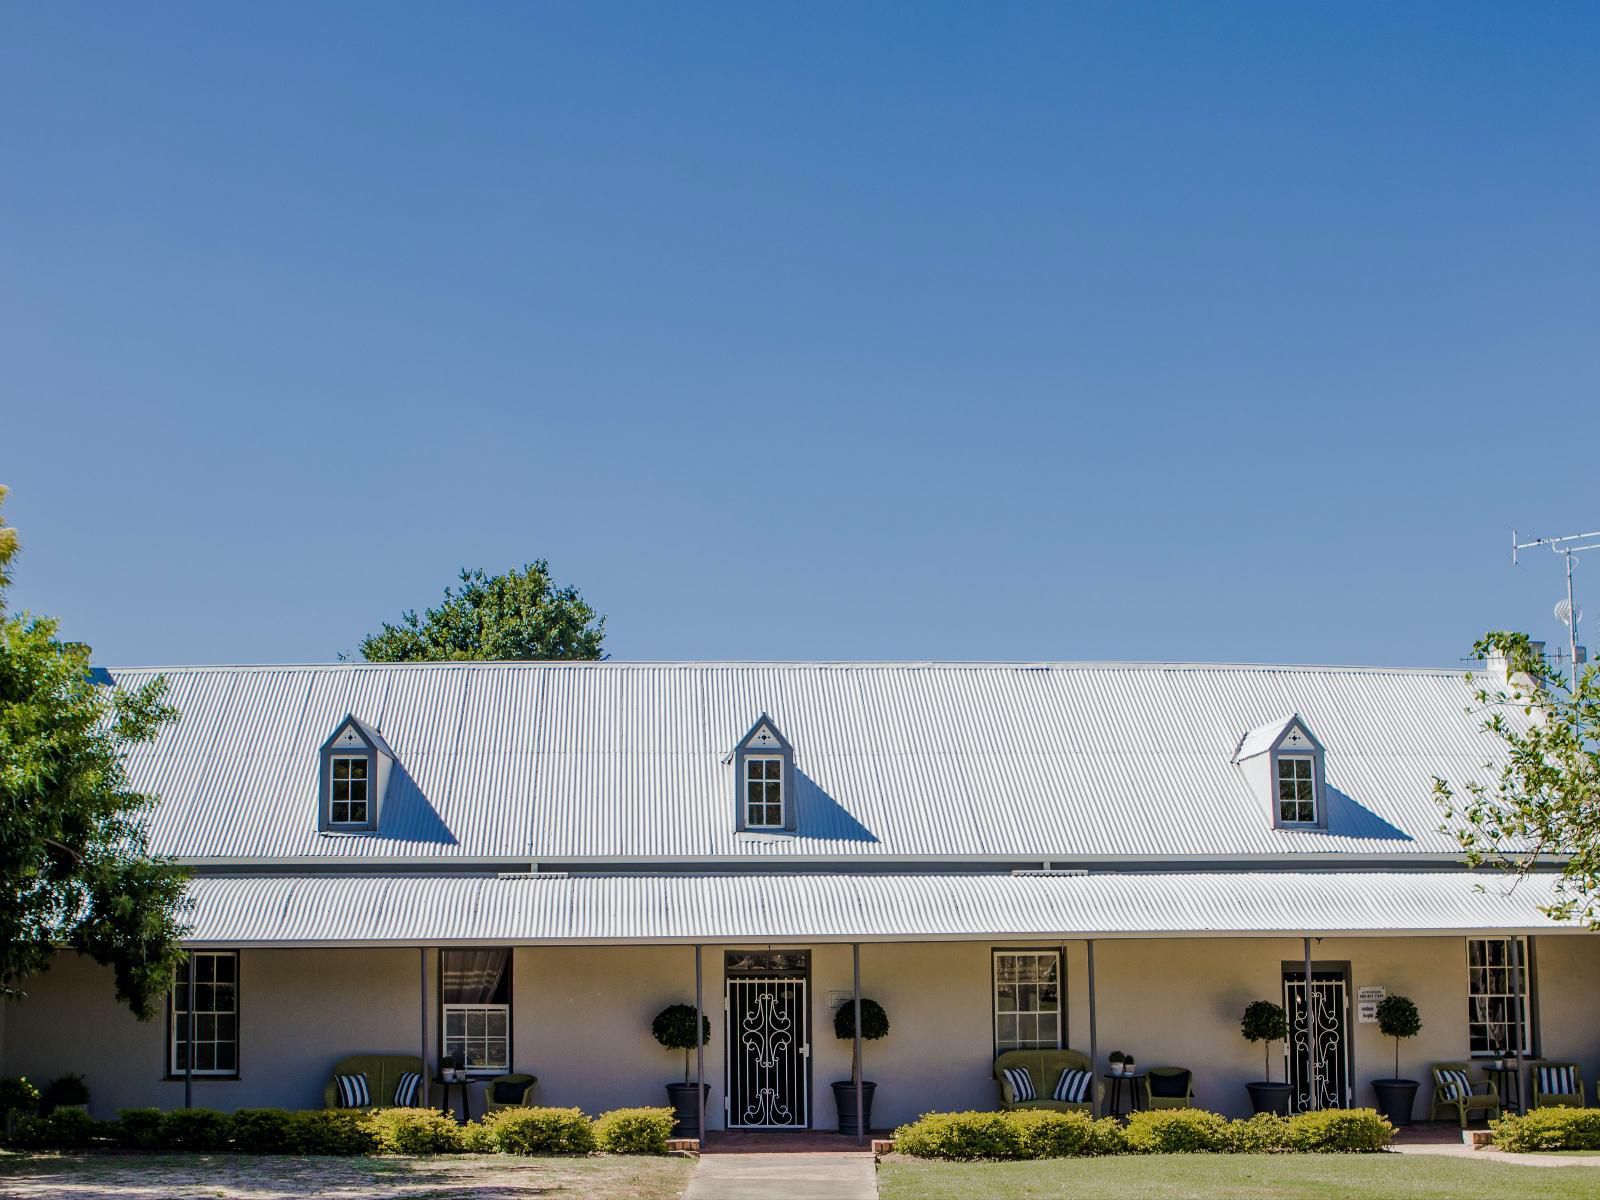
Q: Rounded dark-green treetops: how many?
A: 4